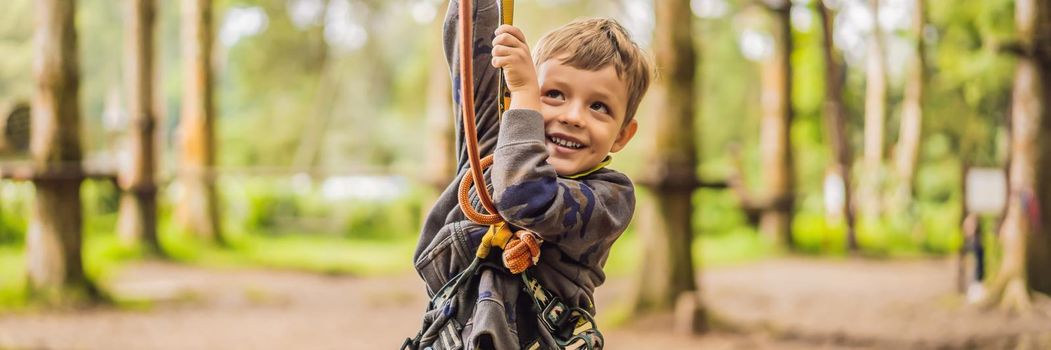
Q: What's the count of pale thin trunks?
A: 2